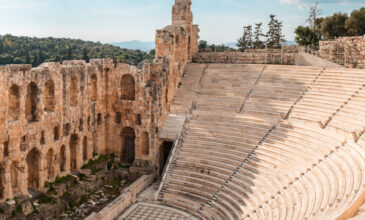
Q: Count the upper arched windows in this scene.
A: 6